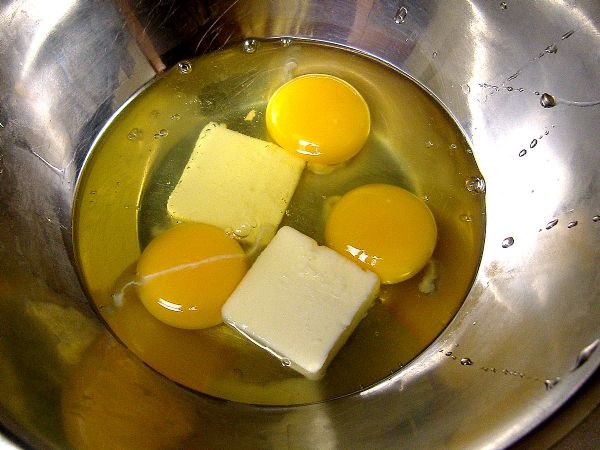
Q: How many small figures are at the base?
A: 0